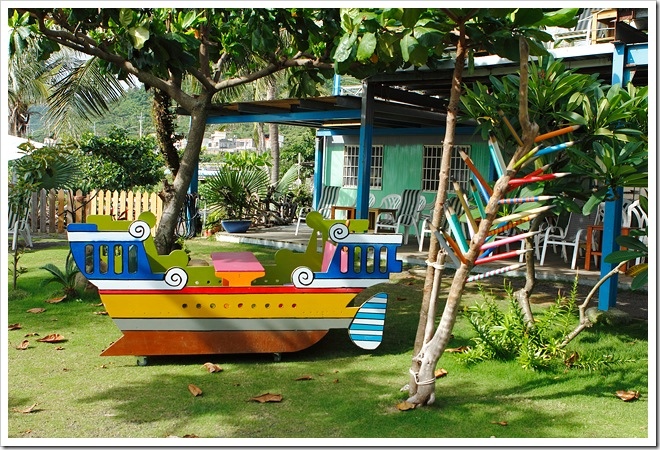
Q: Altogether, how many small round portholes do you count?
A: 9